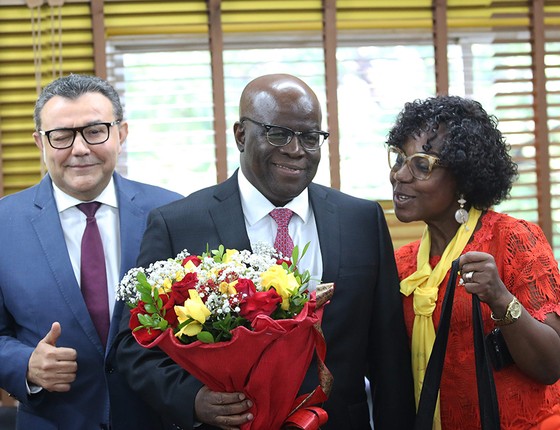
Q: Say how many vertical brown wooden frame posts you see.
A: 5